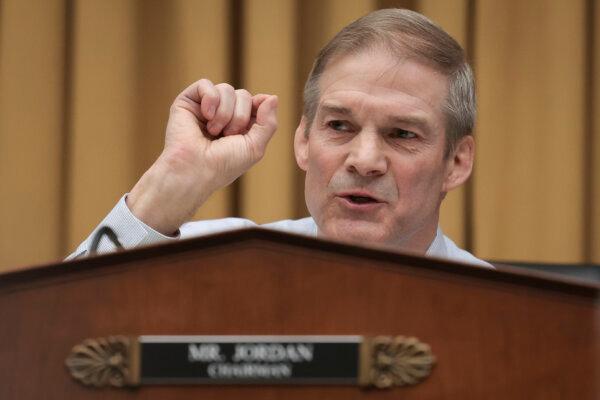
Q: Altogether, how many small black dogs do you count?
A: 0